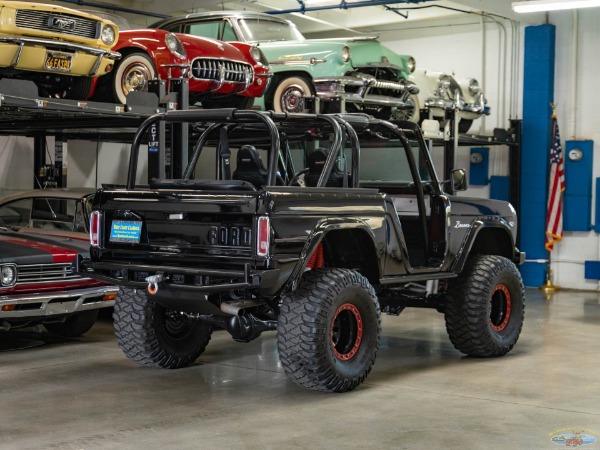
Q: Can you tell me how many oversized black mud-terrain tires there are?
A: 3